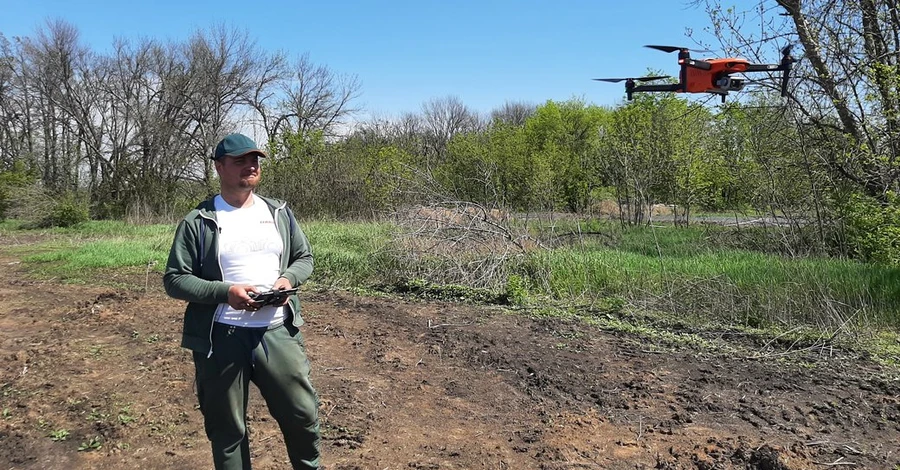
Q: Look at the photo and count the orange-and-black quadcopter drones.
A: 1